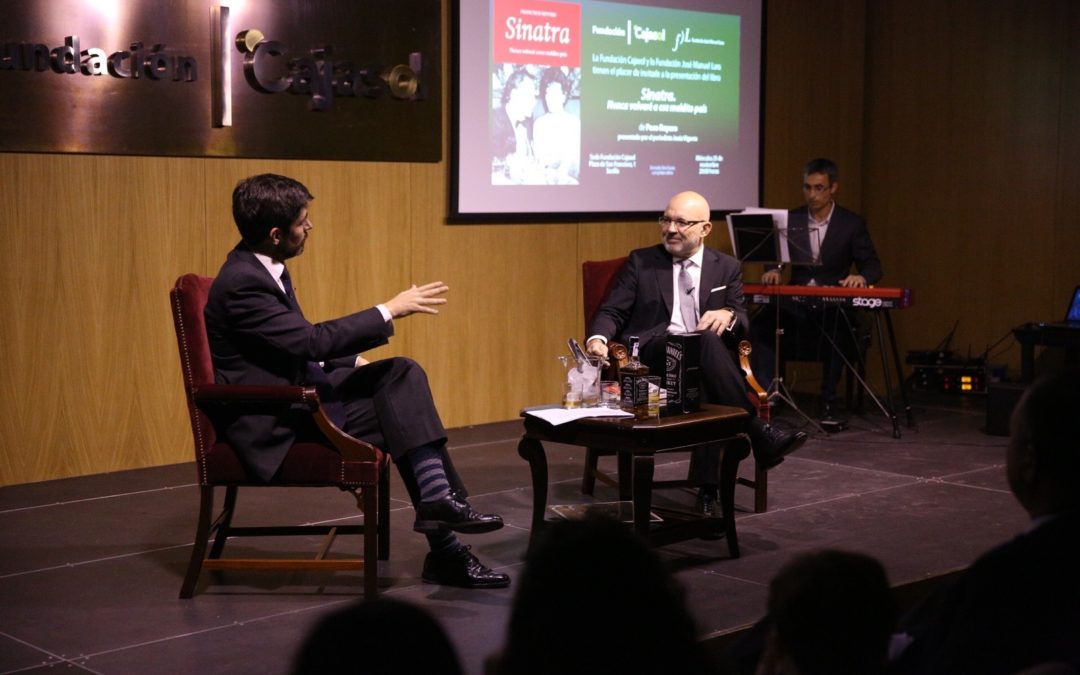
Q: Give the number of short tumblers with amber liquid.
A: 2